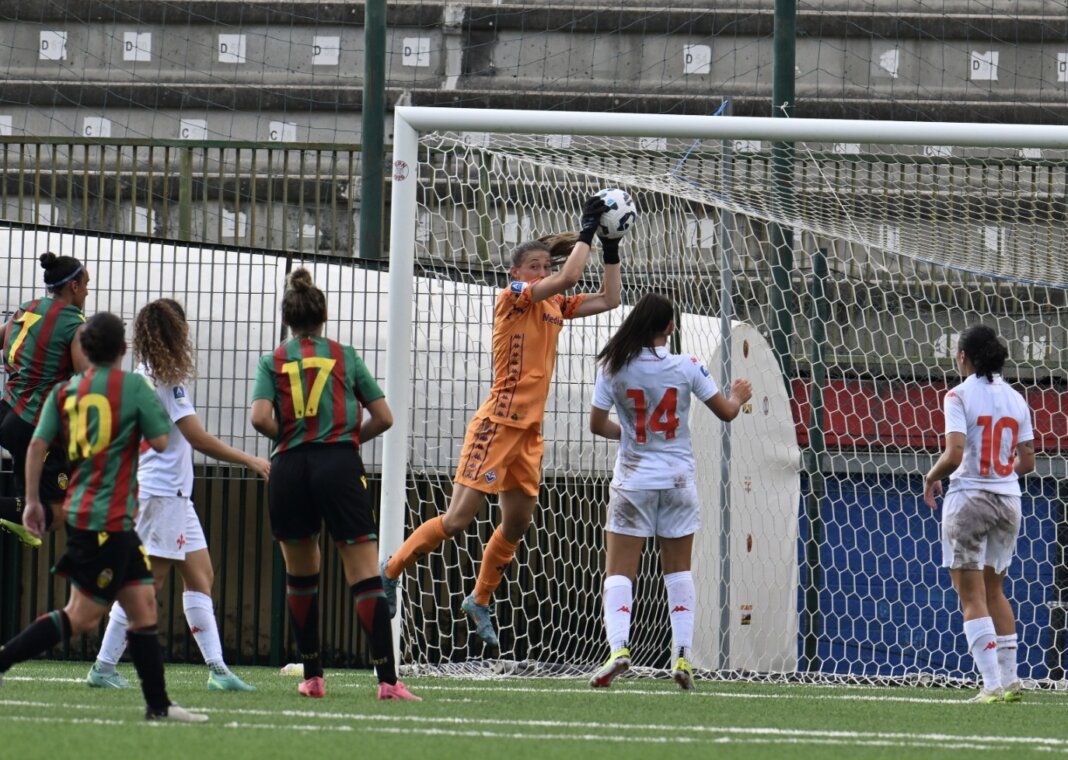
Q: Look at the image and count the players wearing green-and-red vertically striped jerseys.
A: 3